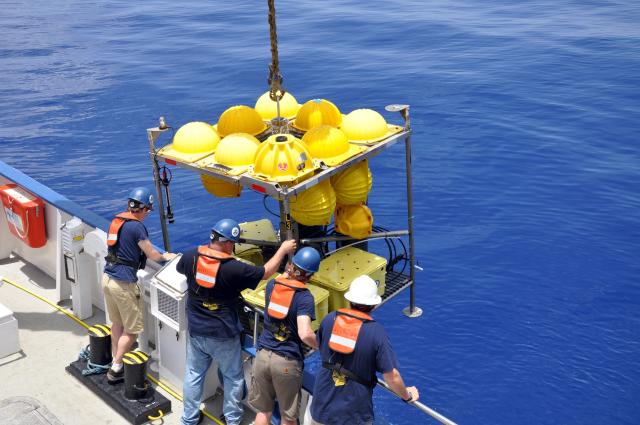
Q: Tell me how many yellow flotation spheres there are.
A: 12